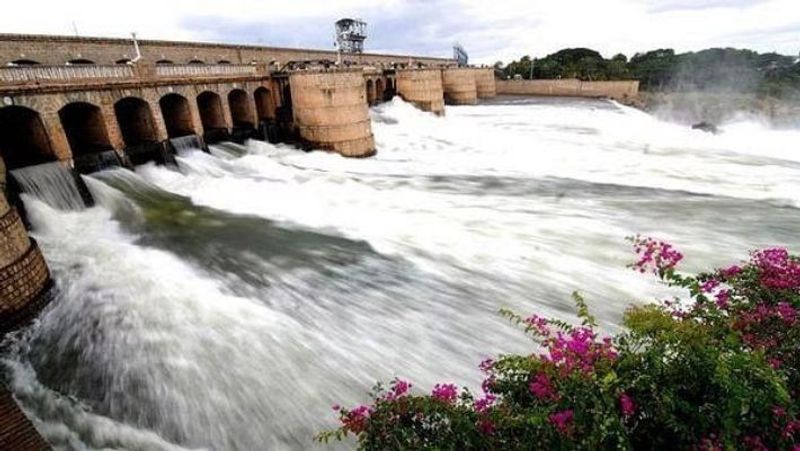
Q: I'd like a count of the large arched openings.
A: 7